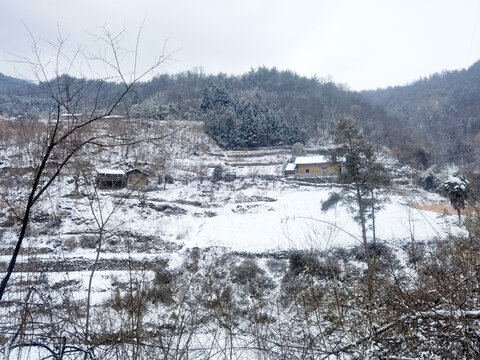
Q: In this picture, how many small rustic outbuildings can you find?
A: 2